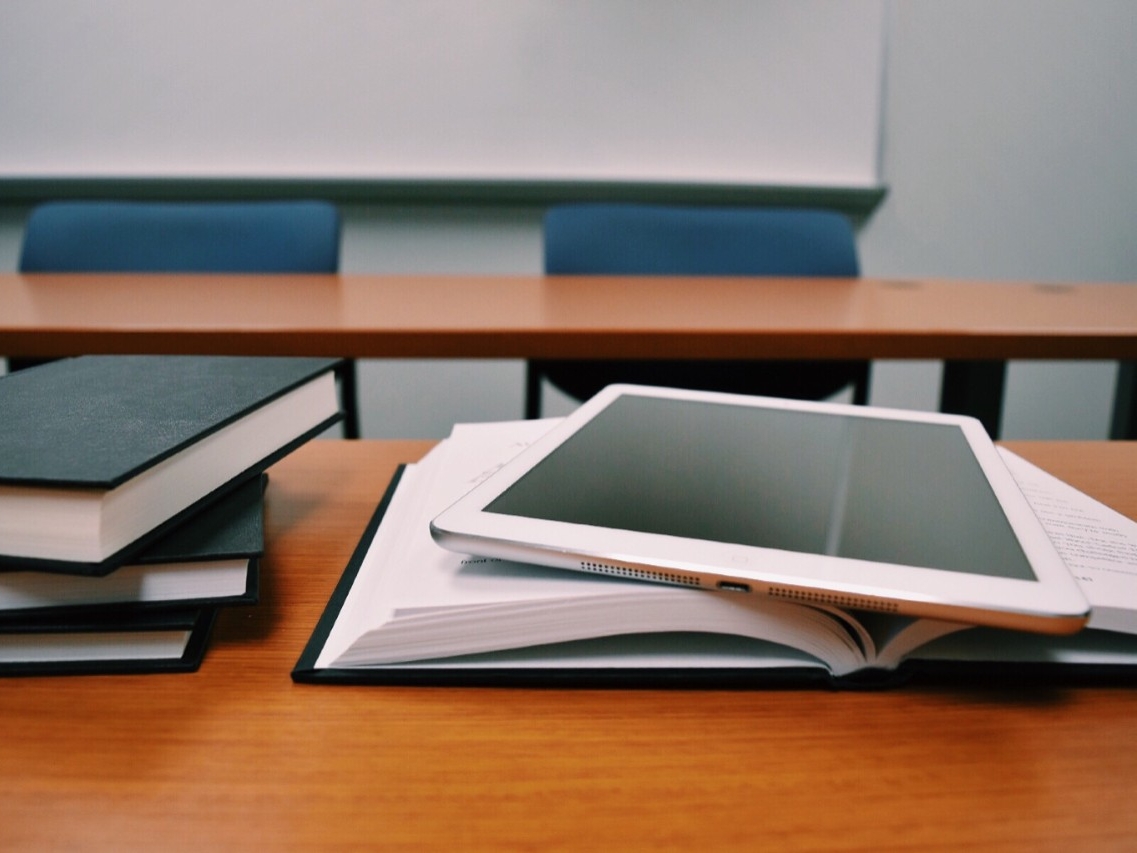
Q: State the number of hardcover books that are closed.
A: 3